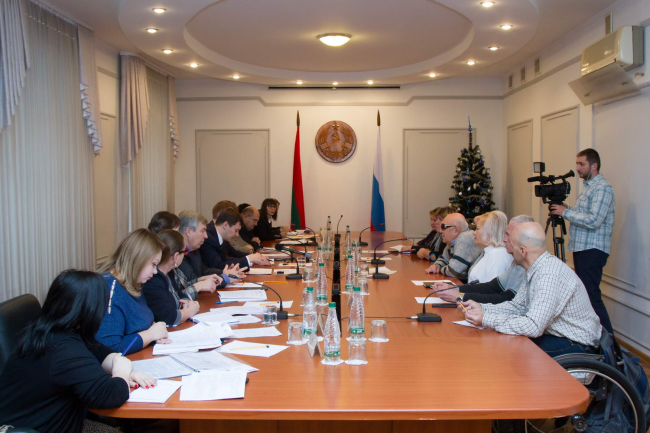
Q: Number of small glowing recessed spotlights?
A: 13